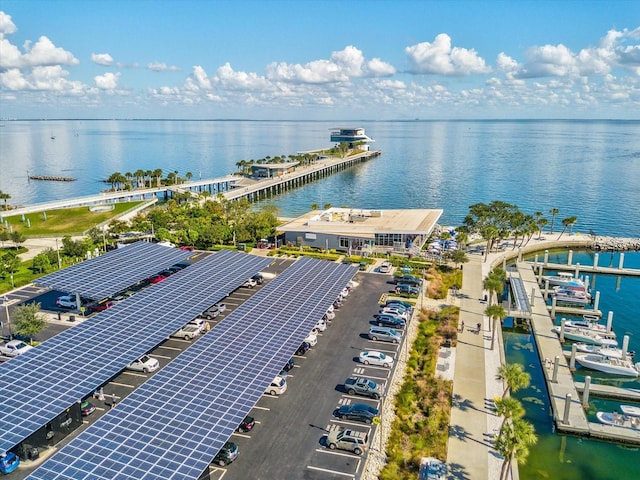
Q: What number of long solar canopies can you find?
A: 3